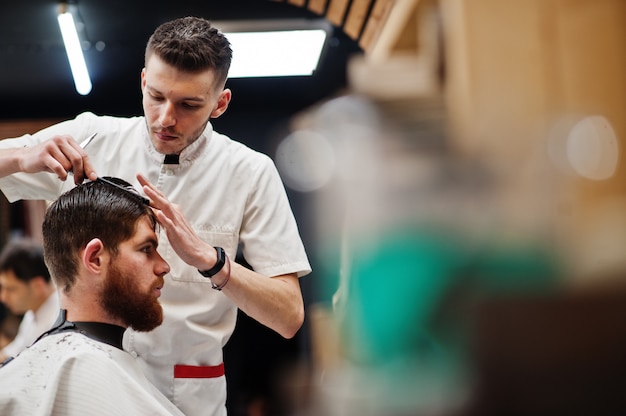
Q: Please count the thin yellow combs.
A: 0